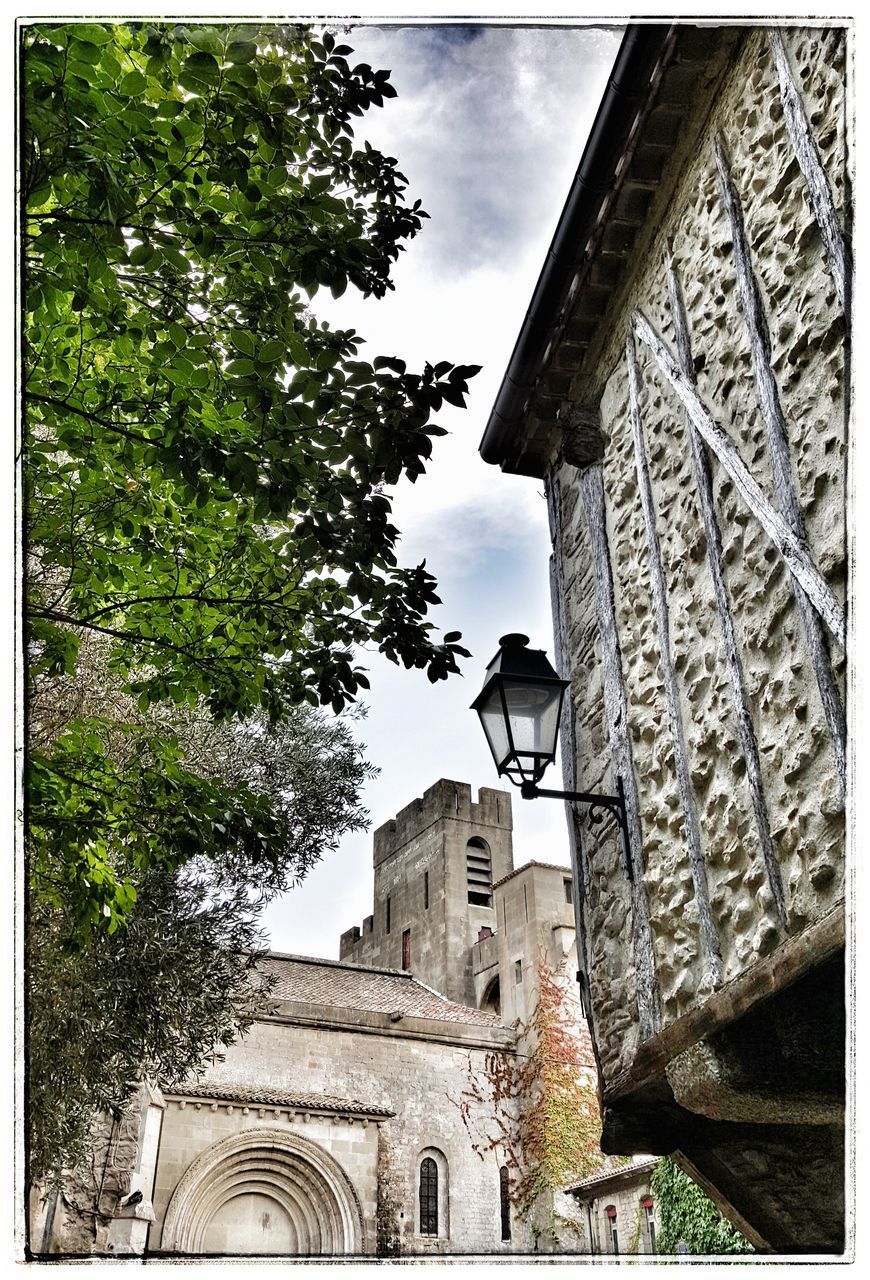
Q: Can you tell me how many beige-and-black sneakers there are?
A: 0